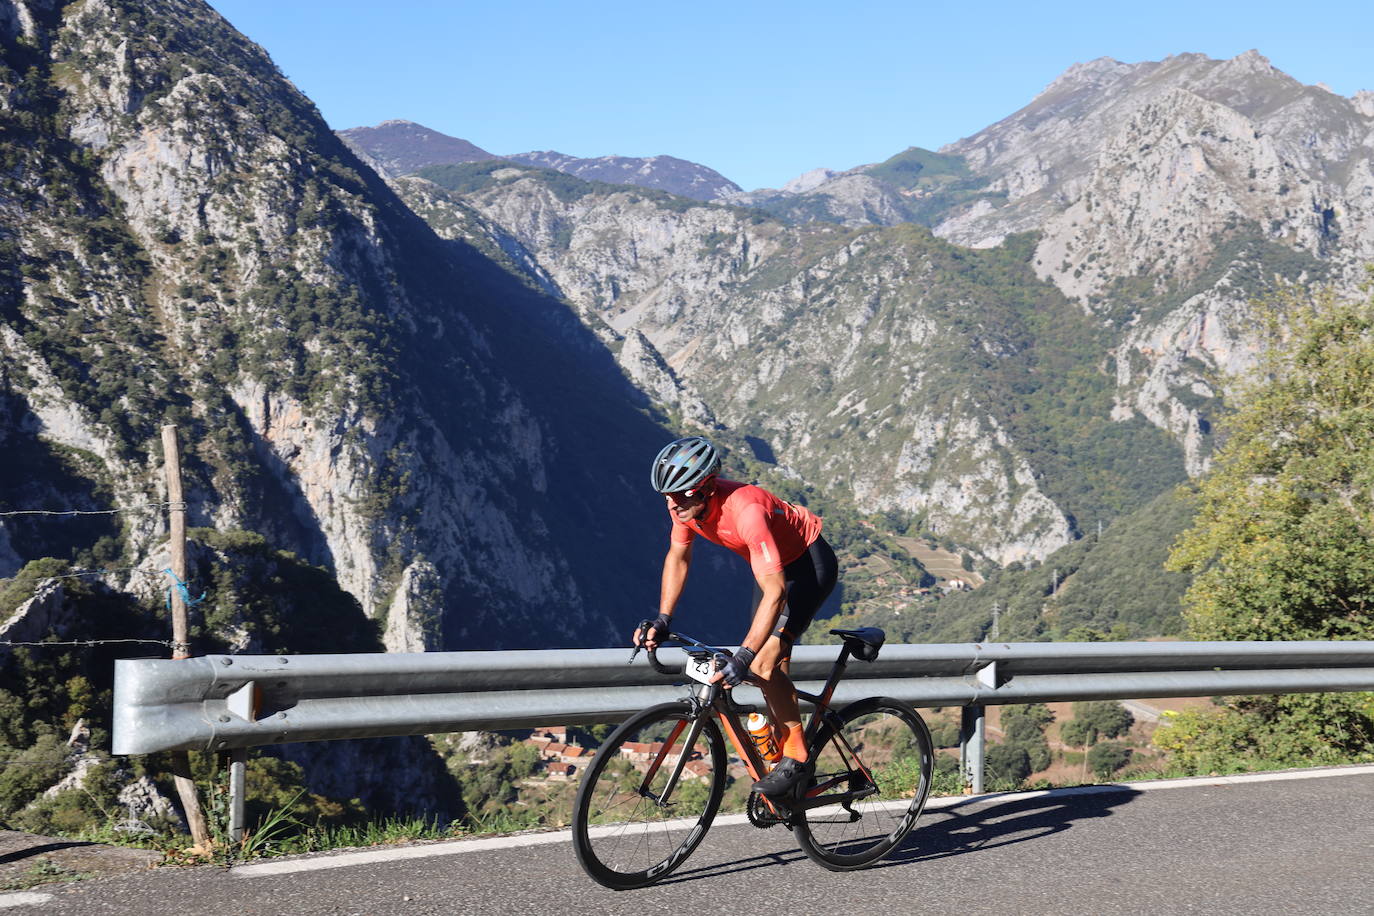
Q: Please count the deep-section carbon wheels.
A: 2